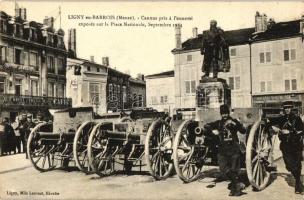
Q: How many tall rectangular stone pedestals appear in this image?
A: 1